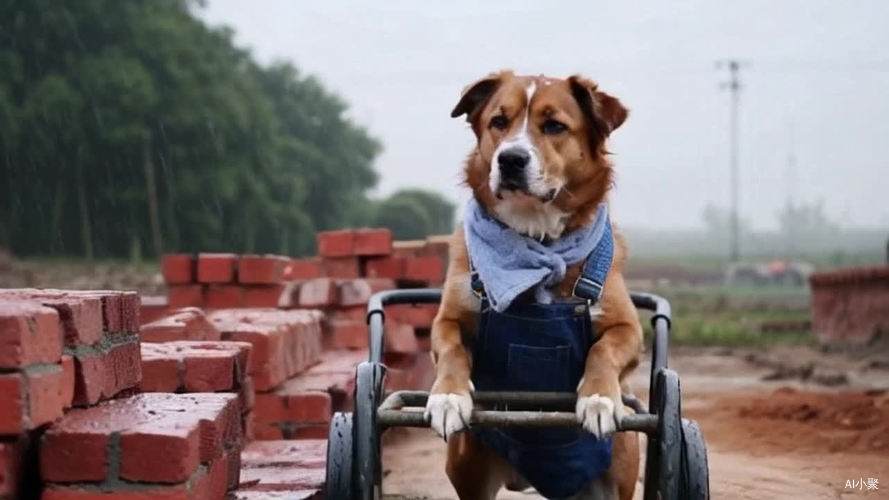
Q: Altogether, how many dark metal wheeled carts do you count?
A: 1